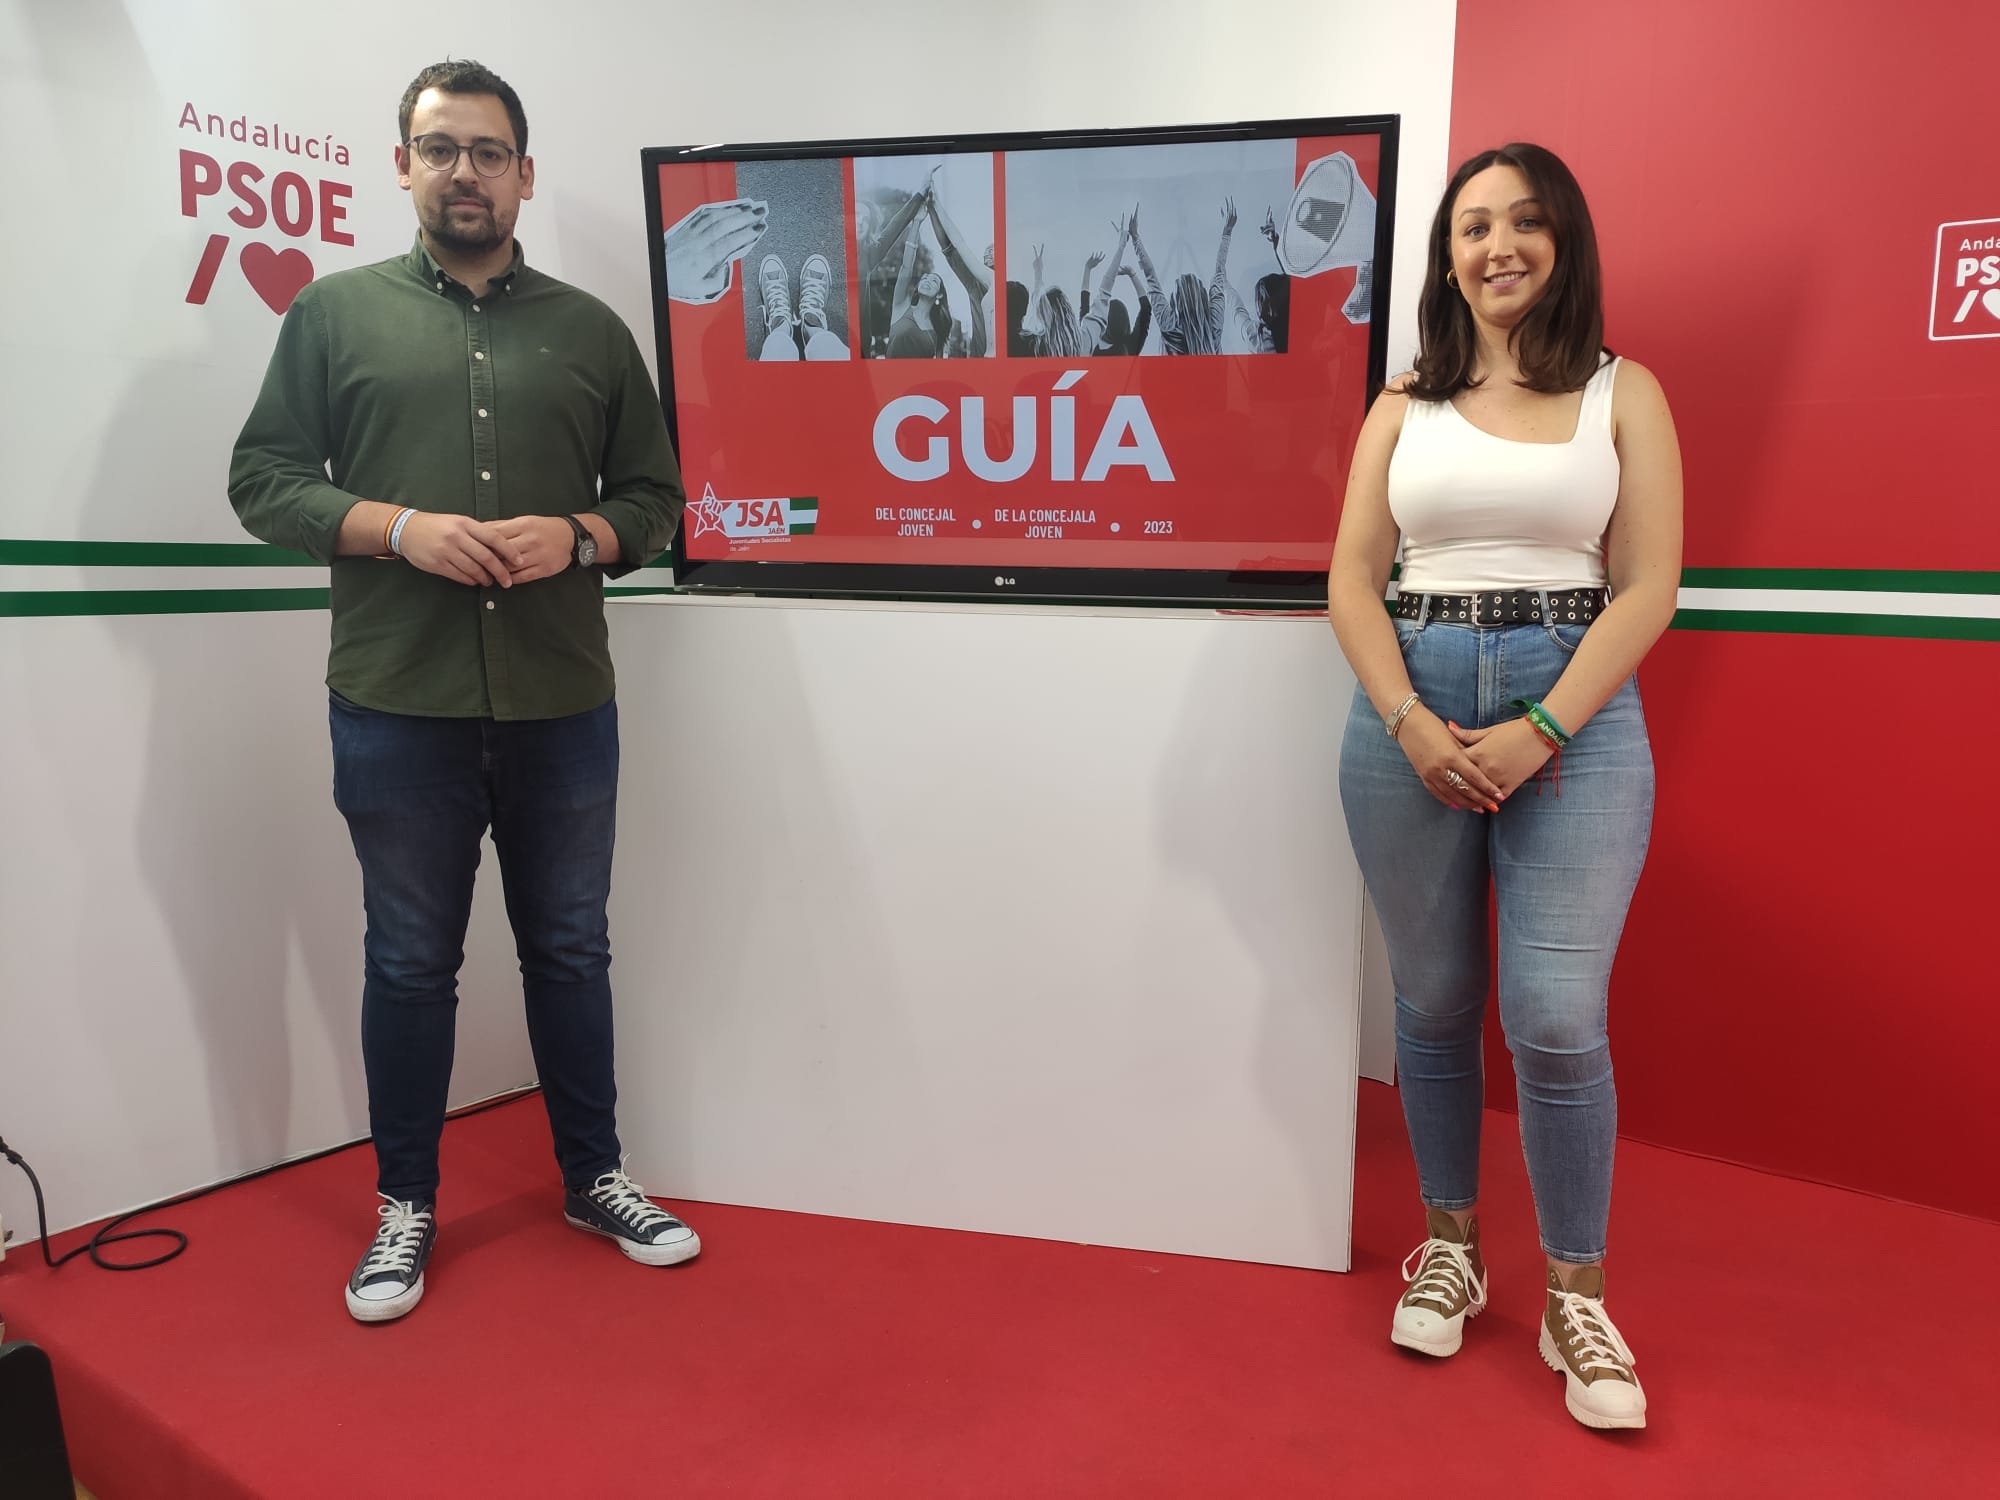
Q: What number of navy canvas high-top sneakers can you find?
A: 0